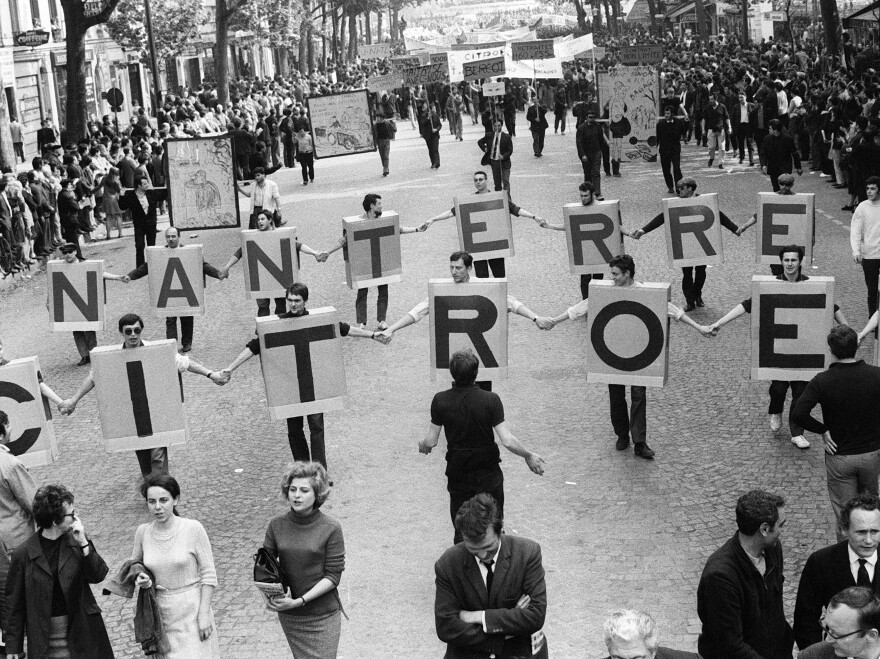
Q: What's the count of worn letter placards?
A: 14